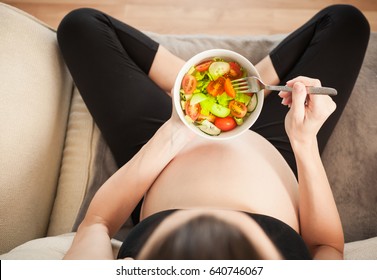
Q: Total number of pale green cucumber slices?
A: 5